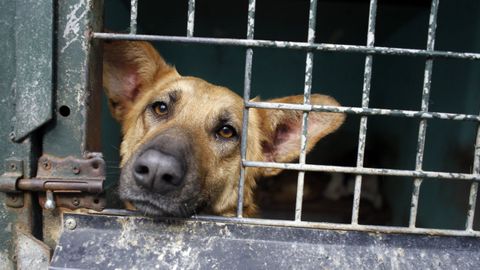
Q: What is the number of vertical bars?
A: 7